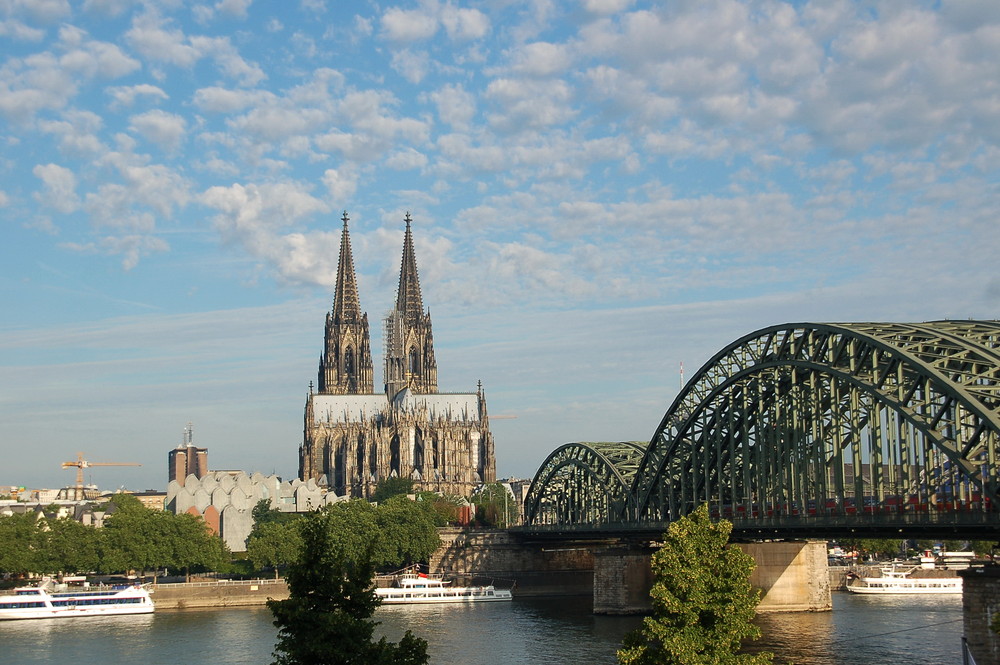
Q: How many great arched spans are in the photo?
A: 2